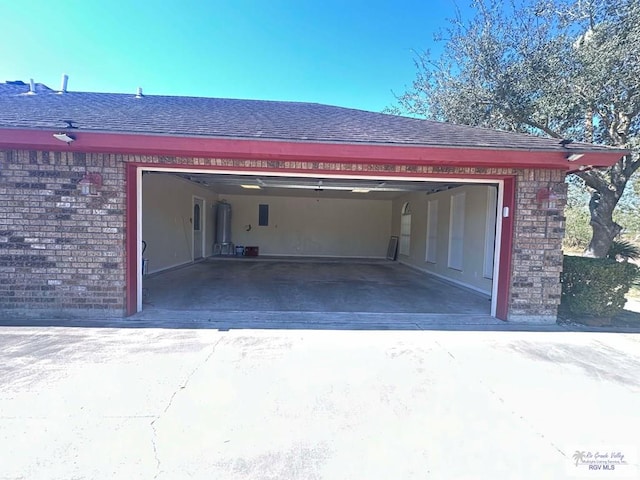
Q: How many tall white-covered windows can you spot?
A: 3